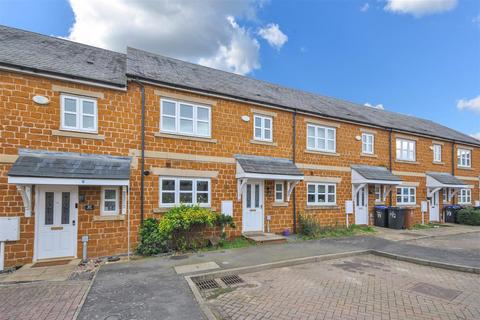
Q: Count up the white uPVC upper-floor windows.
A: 8